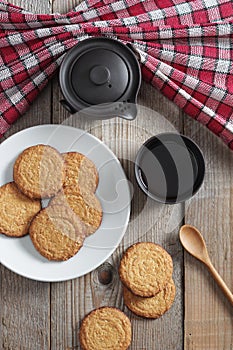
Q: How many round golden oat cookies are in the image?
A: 8